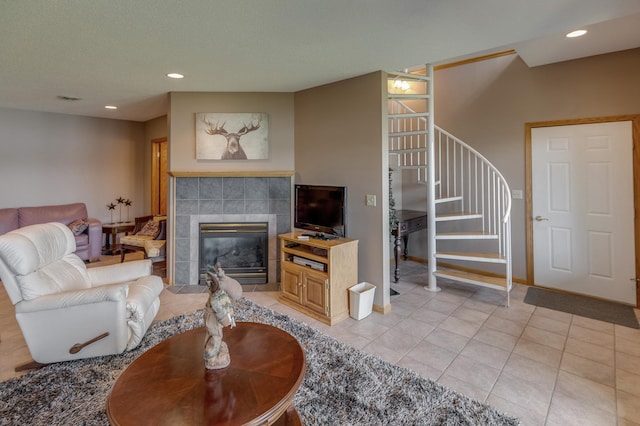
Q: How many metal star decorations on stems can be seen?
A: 3